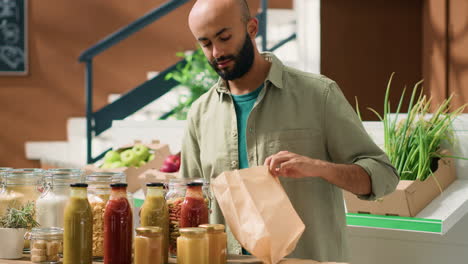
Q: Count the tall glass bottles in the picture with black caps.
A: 4